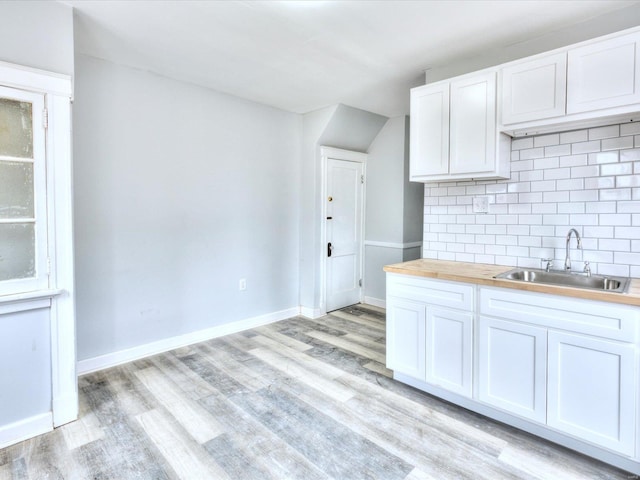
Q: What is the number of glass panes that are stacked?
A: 3